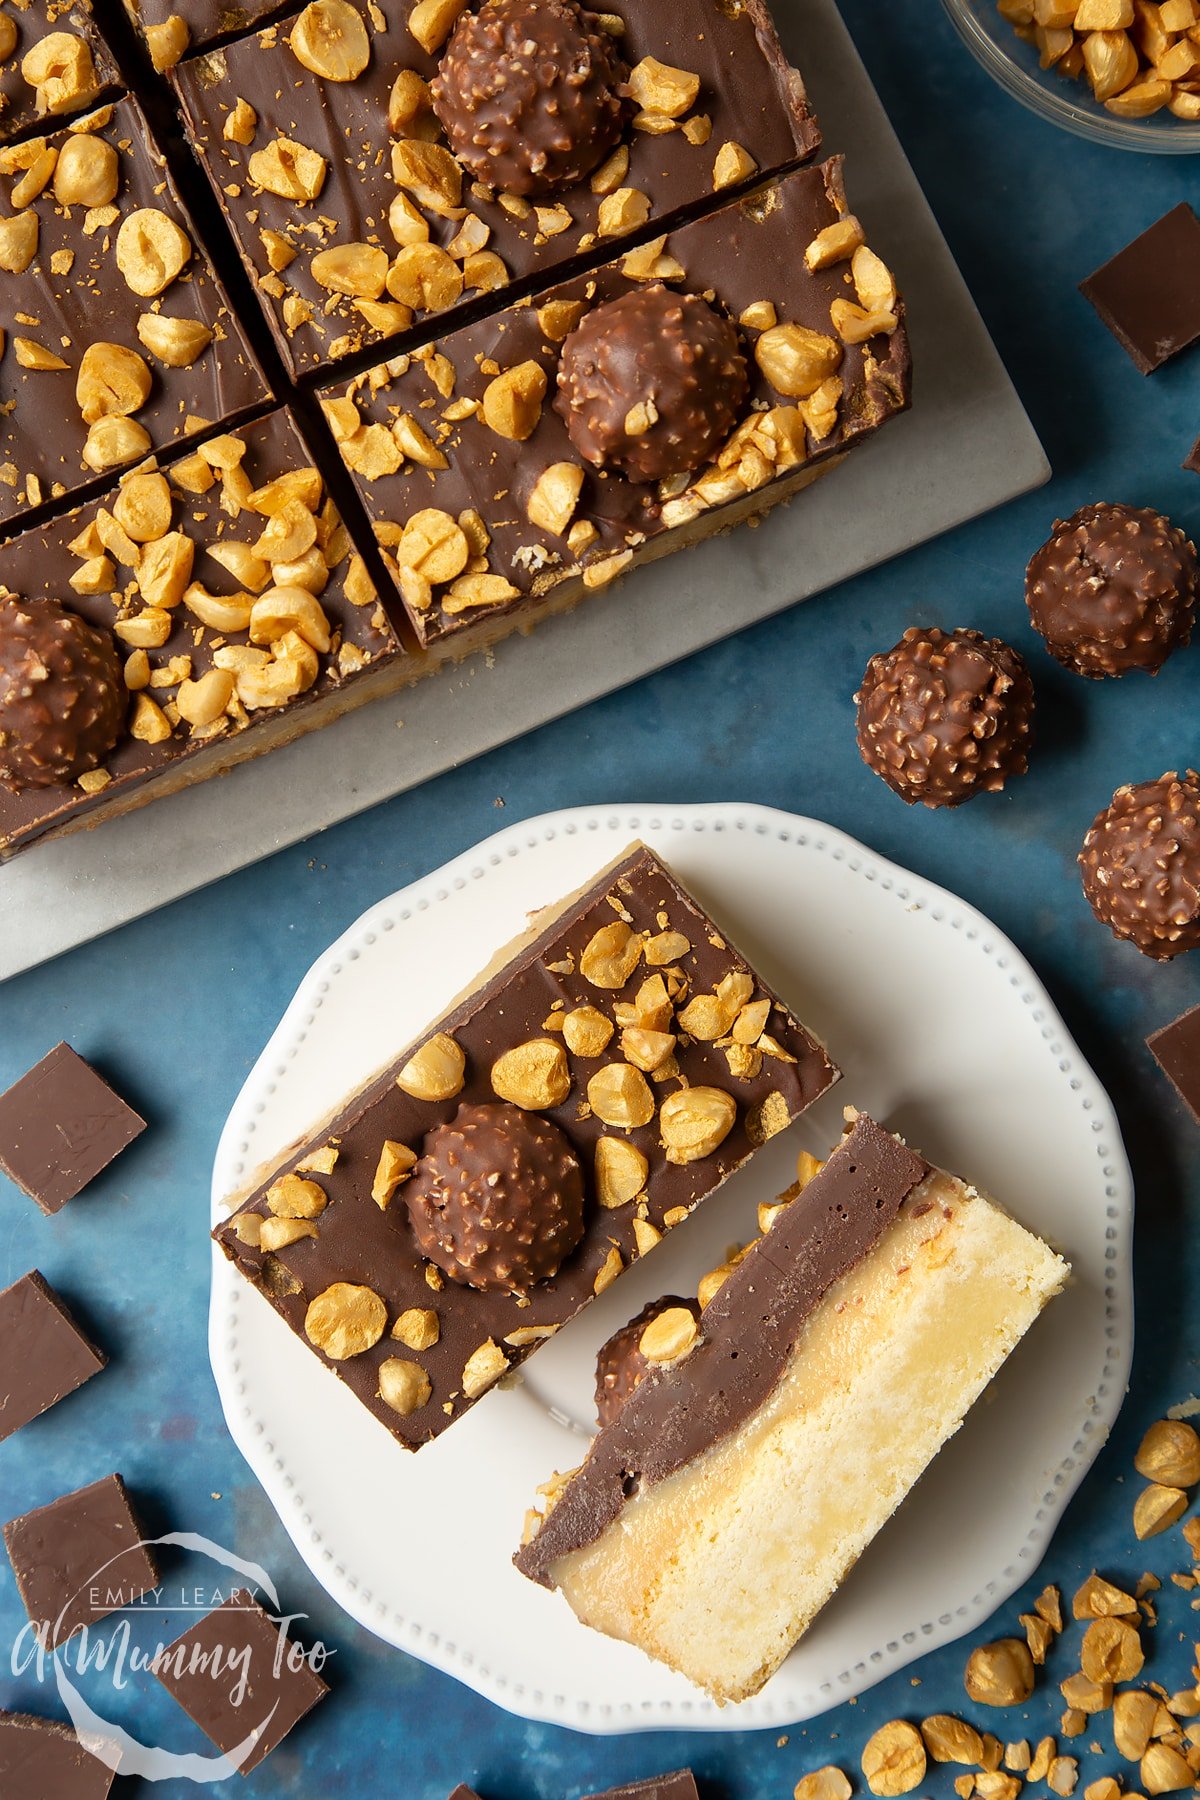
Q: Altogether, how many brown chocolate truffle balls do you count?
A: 8